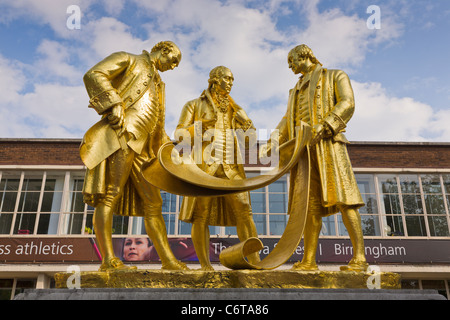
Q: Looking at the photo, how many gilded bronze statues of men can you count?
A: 3